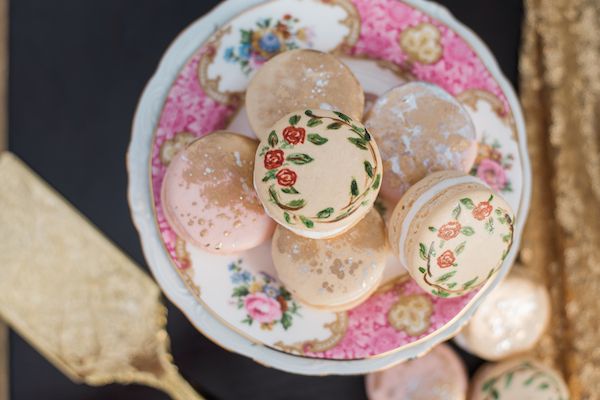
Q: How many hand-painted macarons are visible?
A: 3